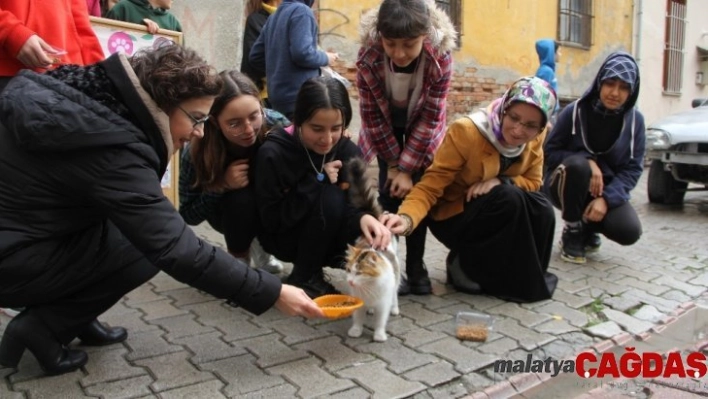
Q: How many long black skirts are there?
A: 1